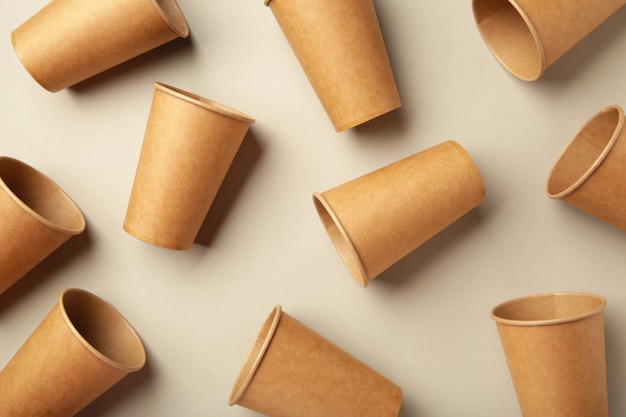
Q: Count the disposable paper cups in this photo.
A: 10